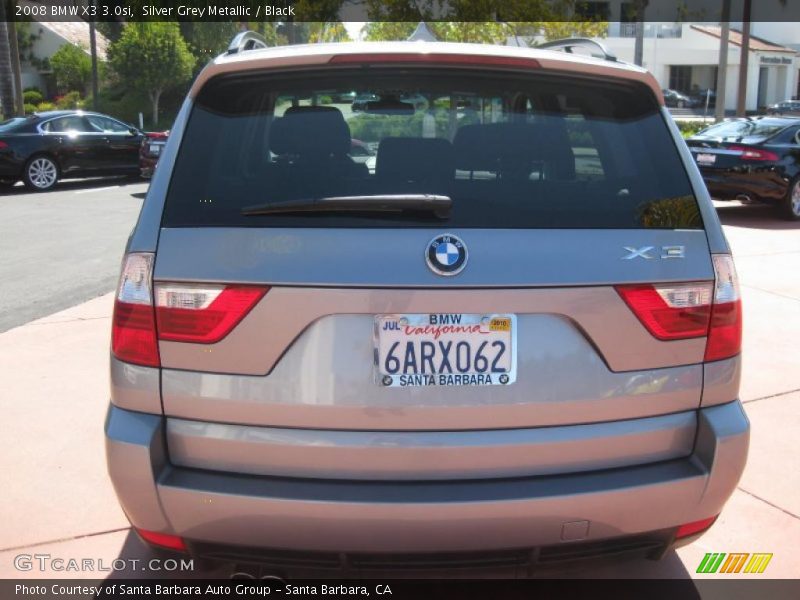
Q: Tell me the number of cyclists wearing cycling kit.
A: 0